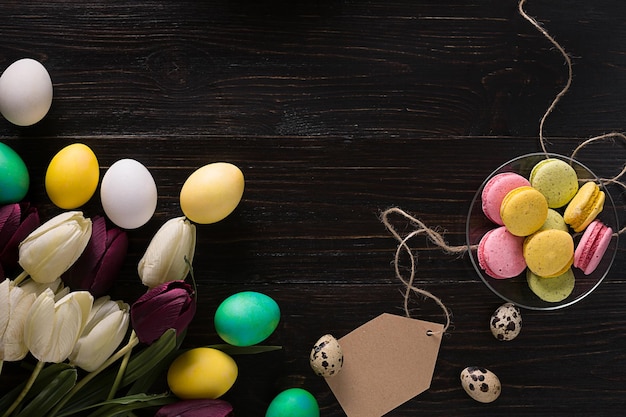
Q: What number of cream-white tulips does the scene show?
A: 6